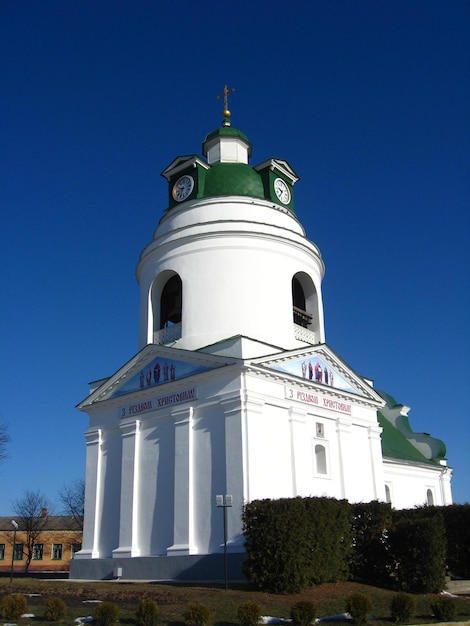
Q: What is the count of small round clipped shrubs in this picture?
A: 10